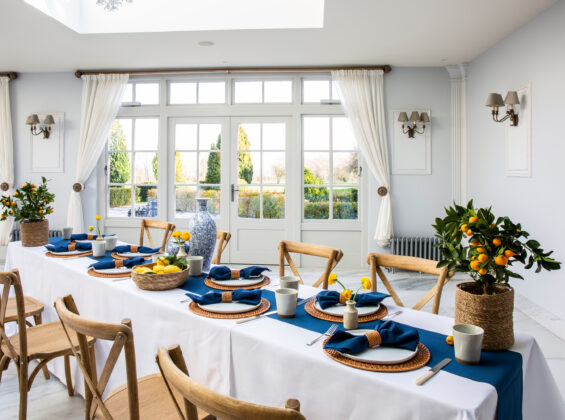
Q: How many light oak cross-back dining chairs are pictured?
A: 8